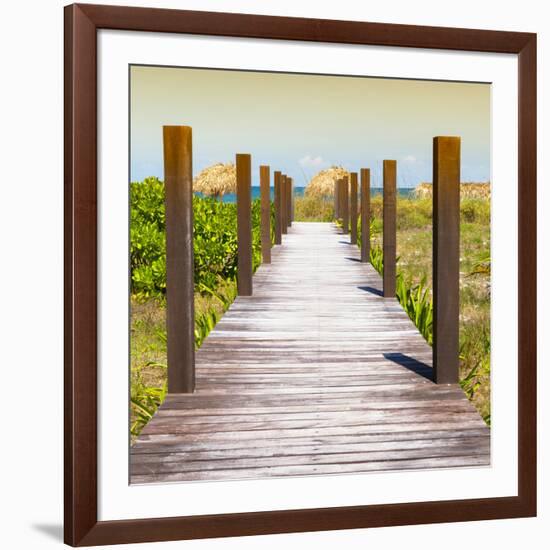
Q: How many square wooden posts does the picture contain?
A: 12